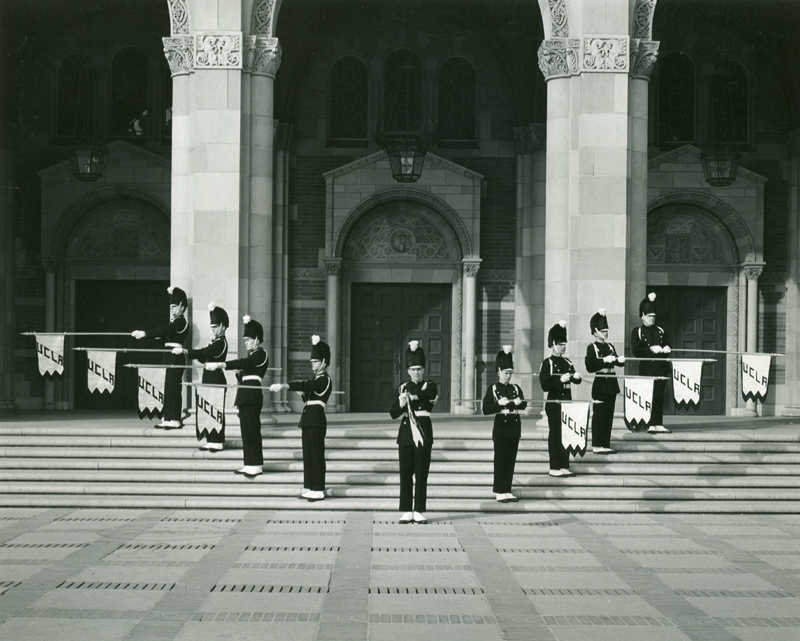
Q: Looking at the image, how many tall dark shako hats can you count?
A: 9